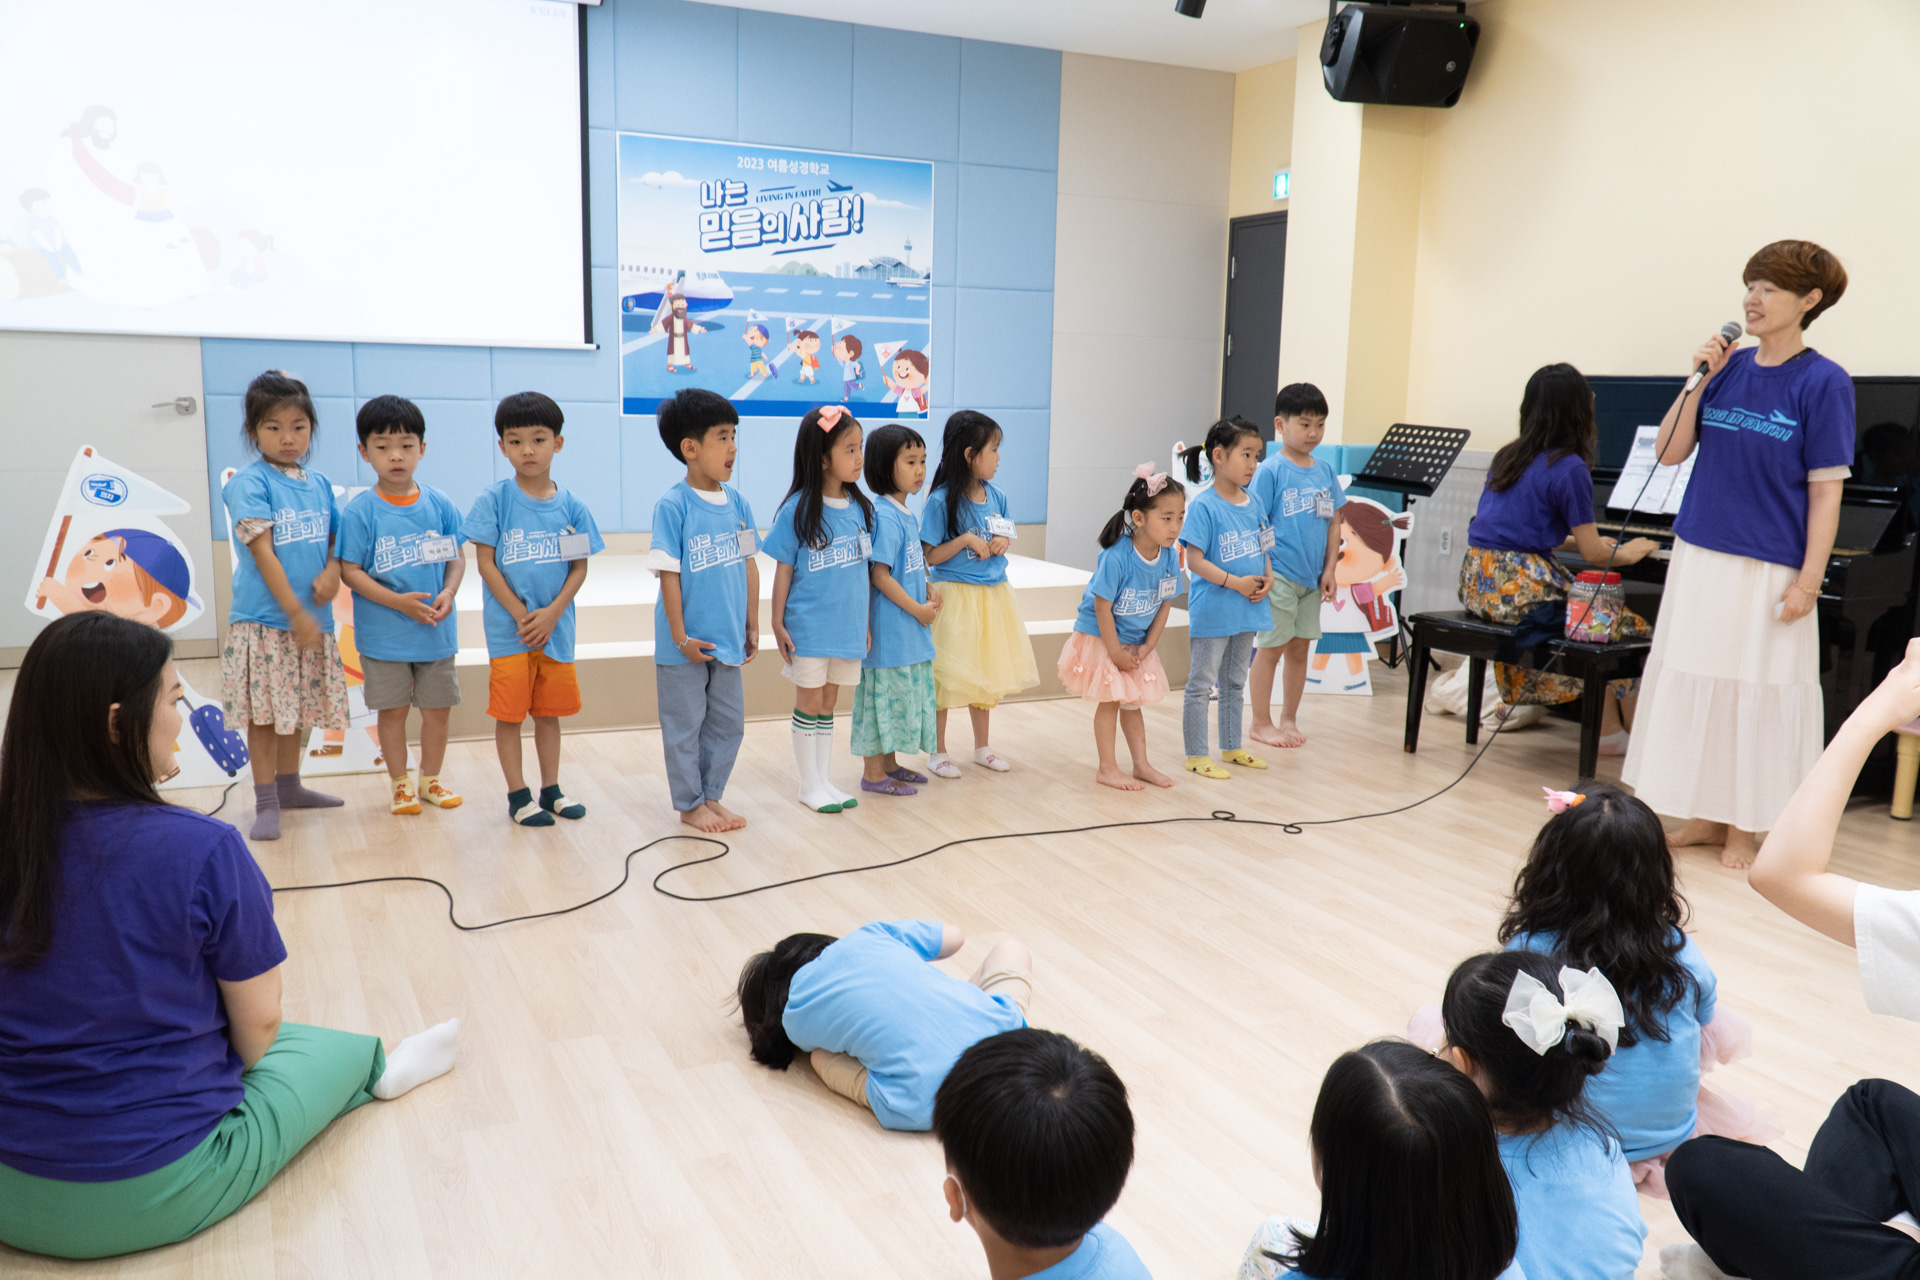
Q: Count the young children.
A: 15